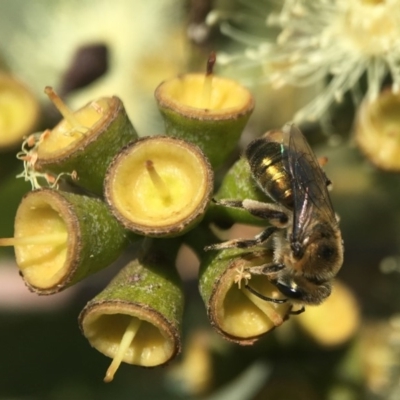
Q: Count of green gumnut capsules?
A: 7